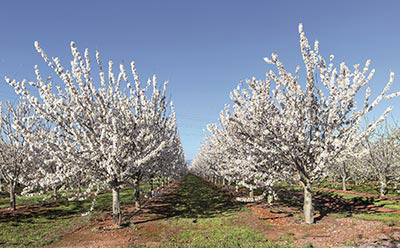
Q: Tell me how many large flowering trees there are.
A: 2